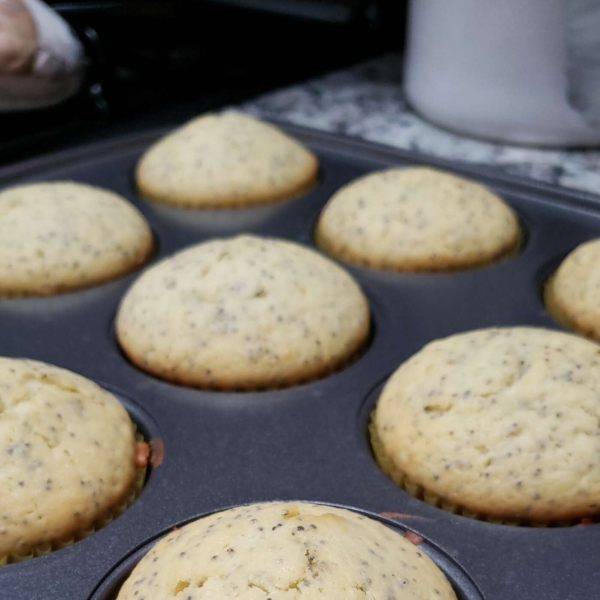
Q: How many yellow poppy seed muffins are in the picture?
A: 8